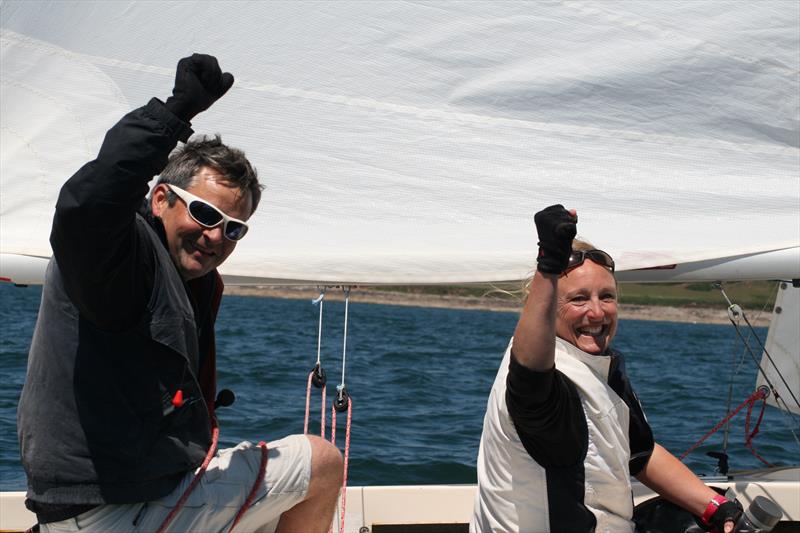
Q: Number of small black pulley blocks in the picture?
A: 2